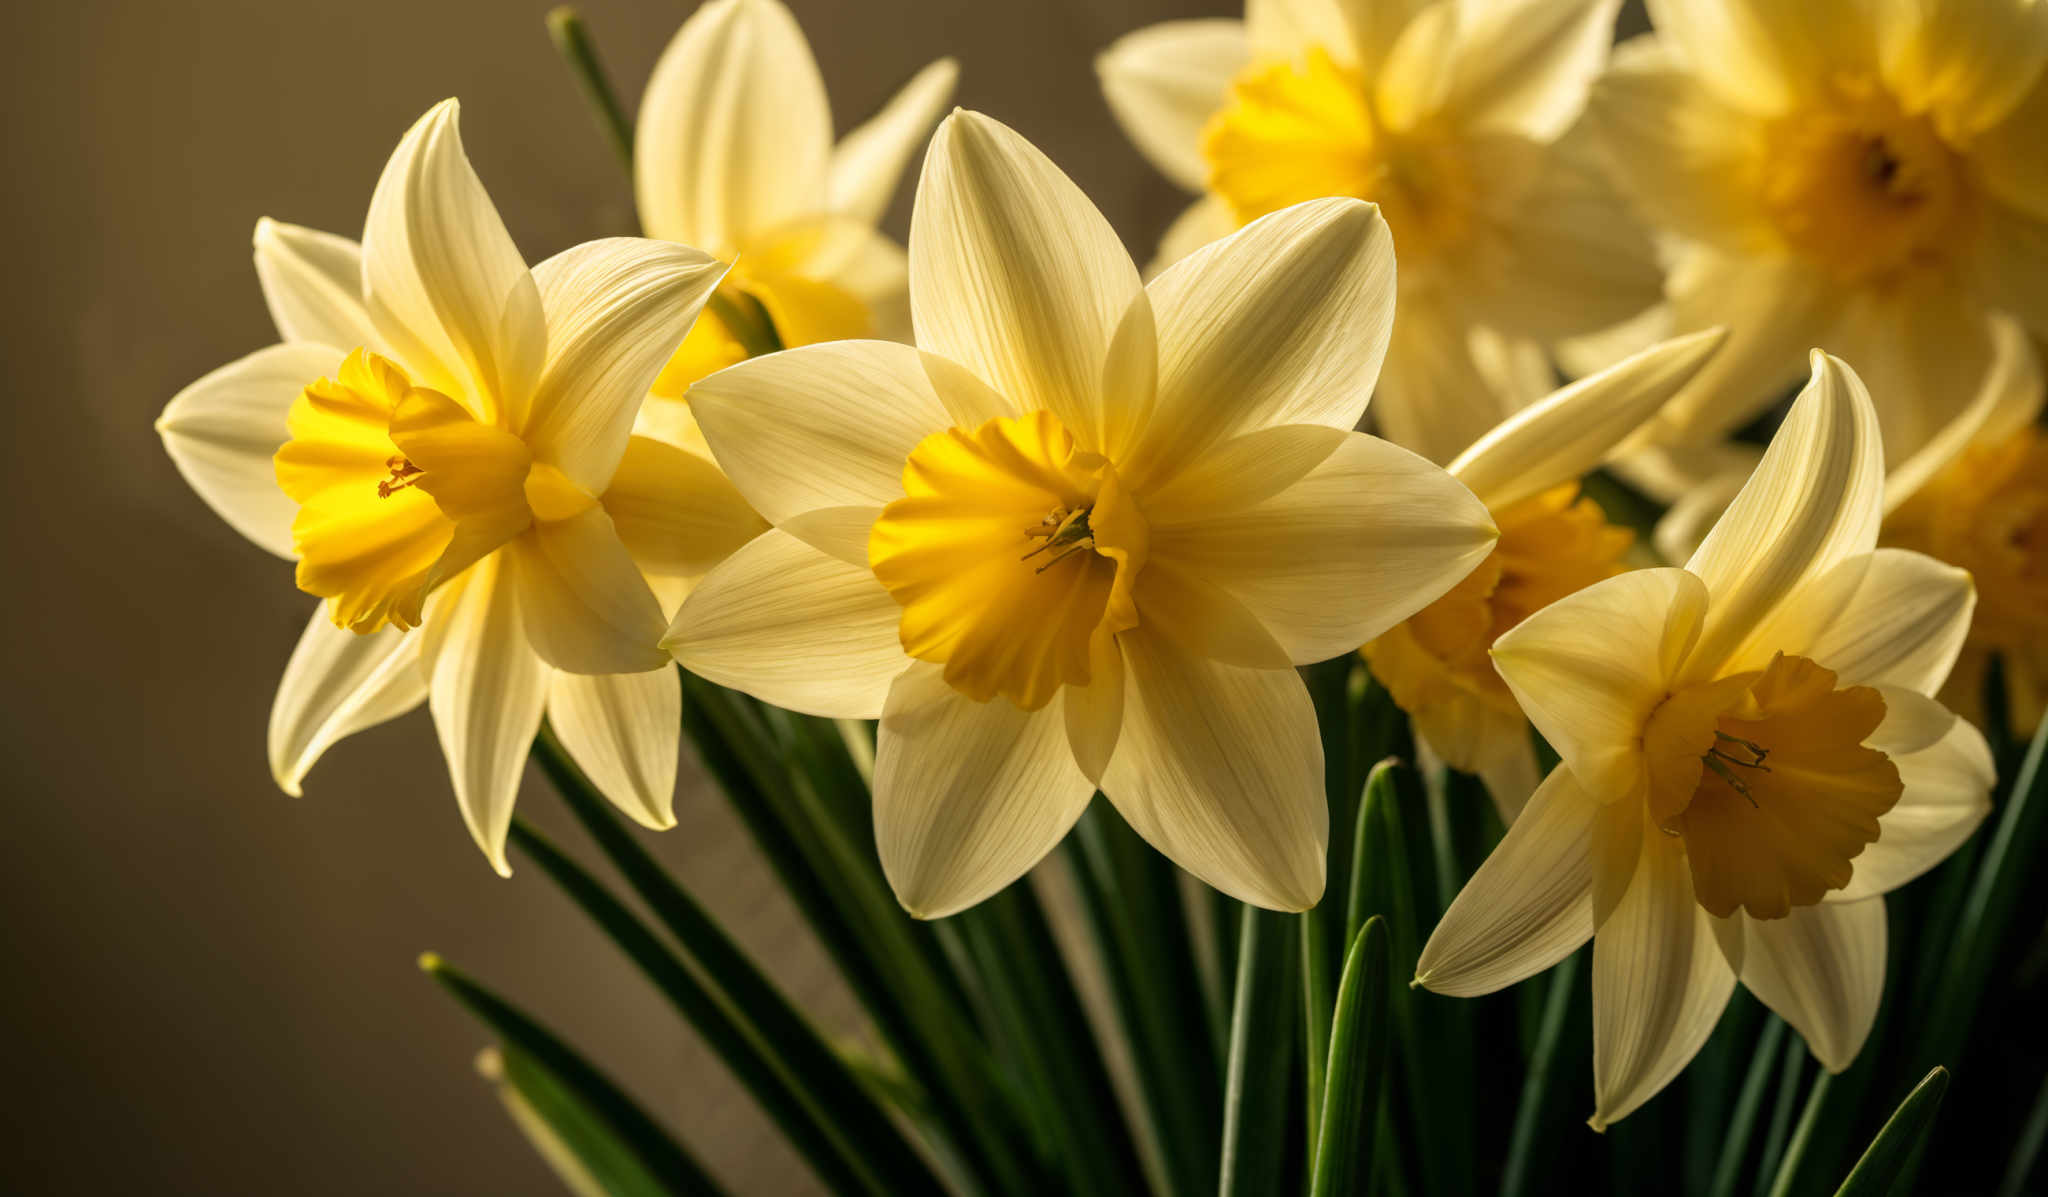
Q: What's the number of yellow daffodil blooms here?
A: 8